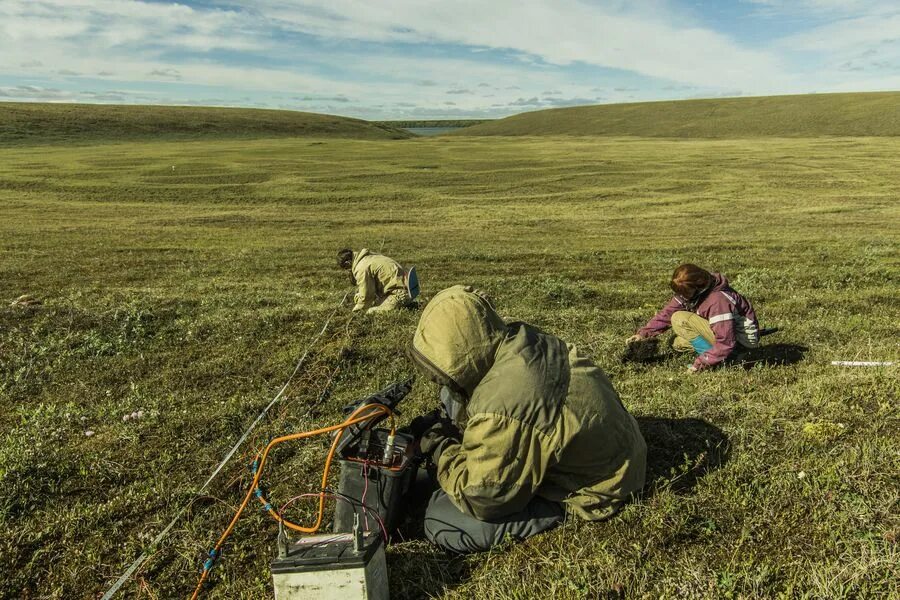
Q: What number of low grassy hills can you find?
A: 2